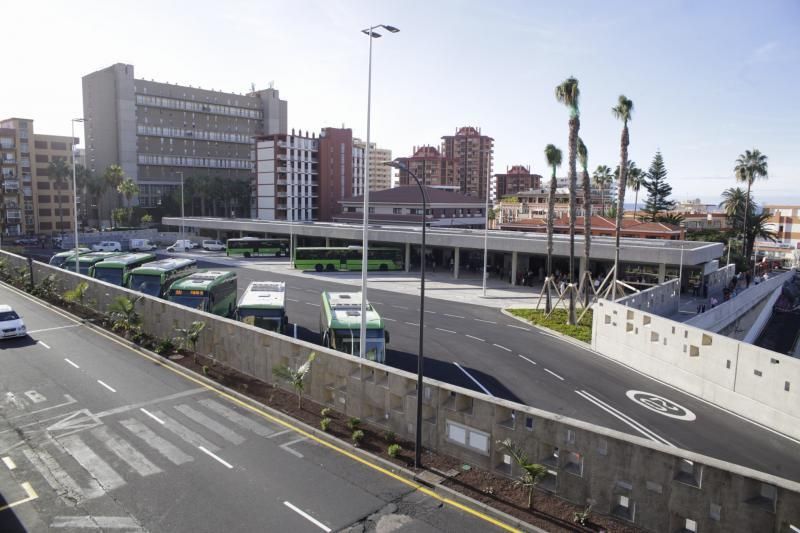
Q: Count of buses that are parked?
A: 9